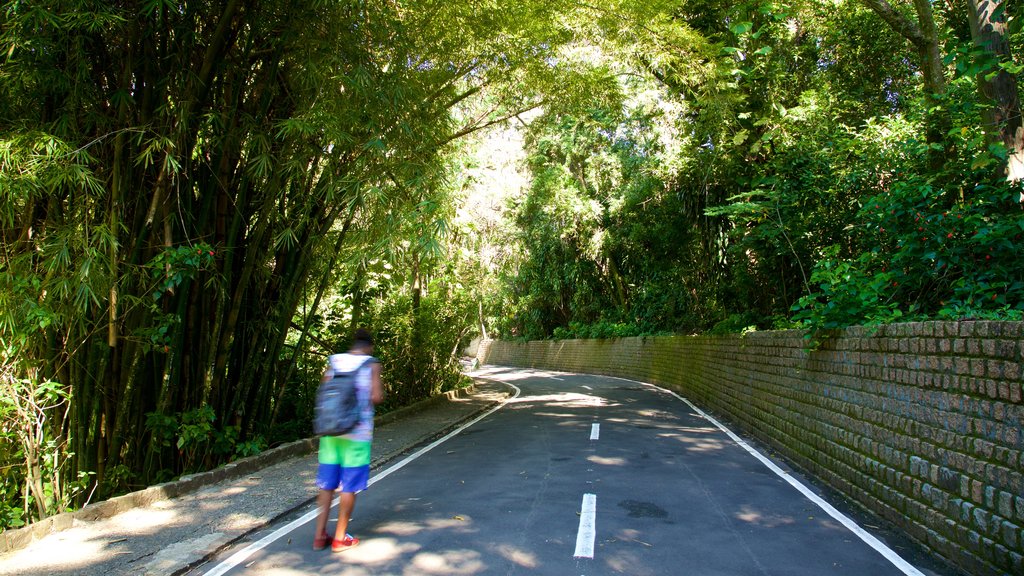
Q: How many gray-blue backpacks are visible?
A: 1